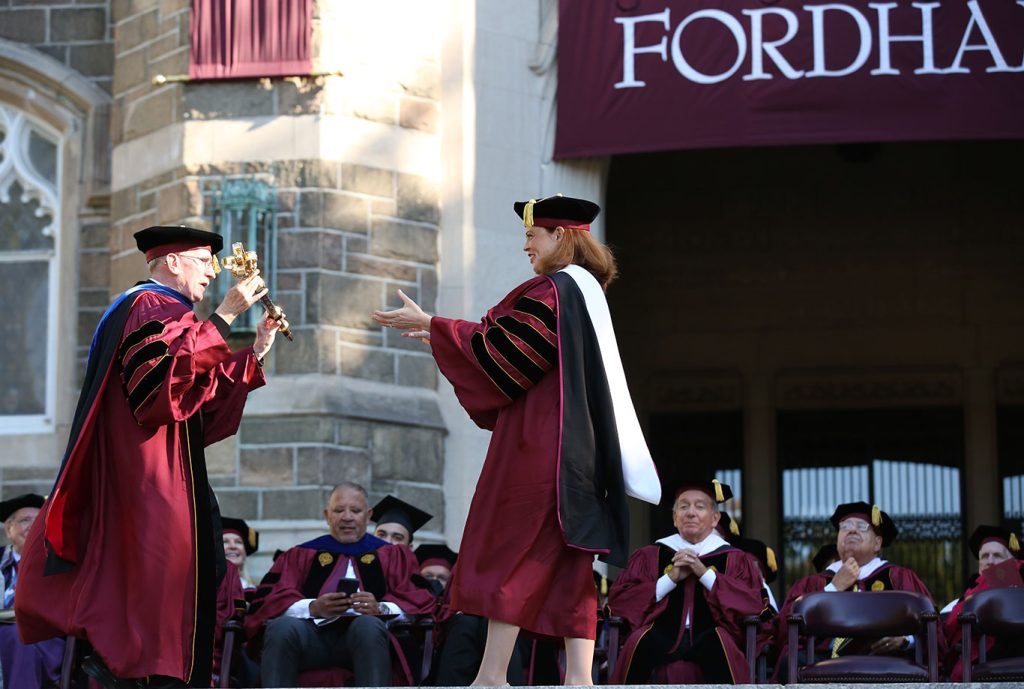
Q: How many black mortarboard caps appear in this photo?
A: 1